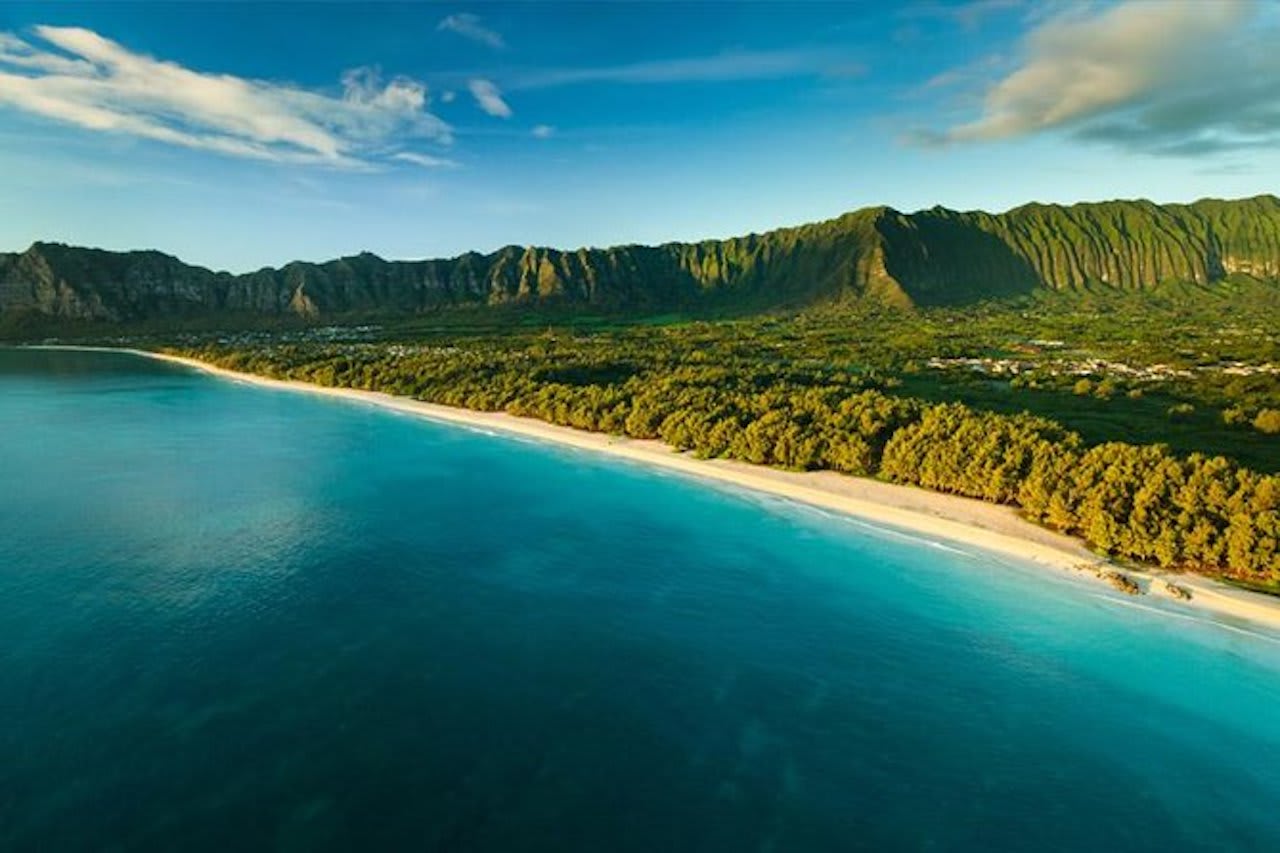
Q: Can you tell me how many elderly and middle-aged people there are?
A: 0